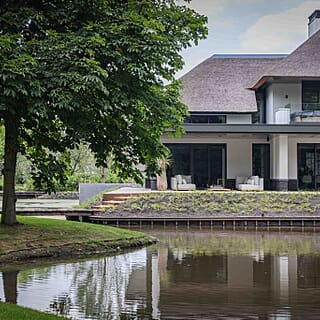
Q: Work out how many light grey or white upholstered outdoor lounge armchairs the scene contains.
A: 2